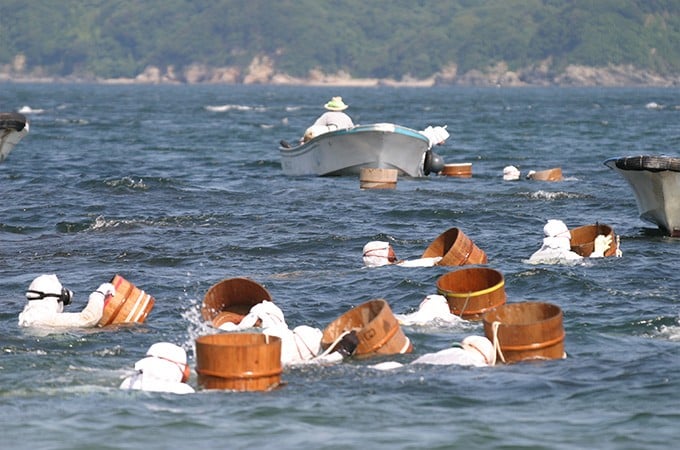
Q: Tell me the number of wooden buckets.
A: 11